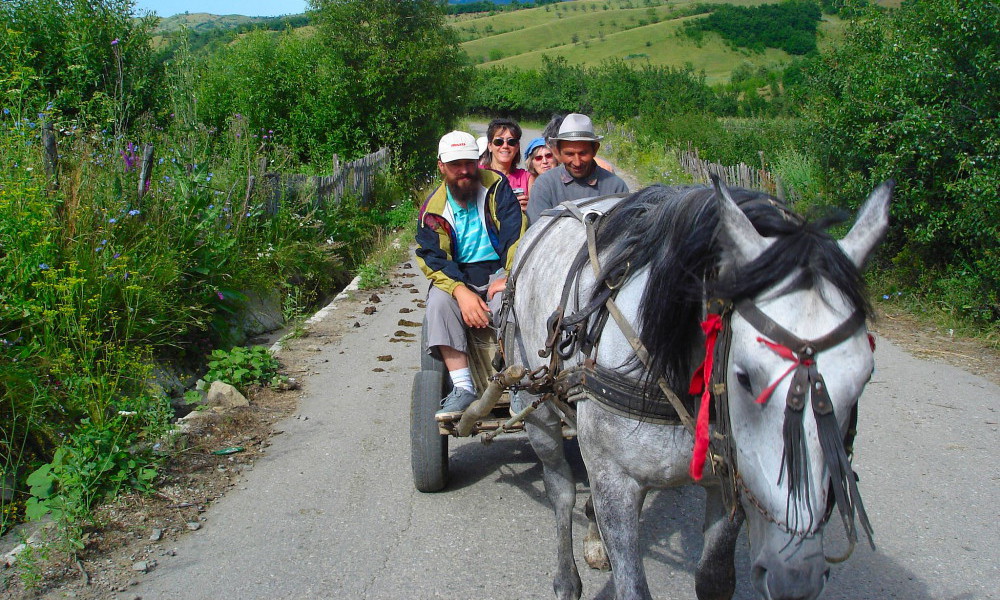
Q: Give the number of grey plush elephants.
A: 0